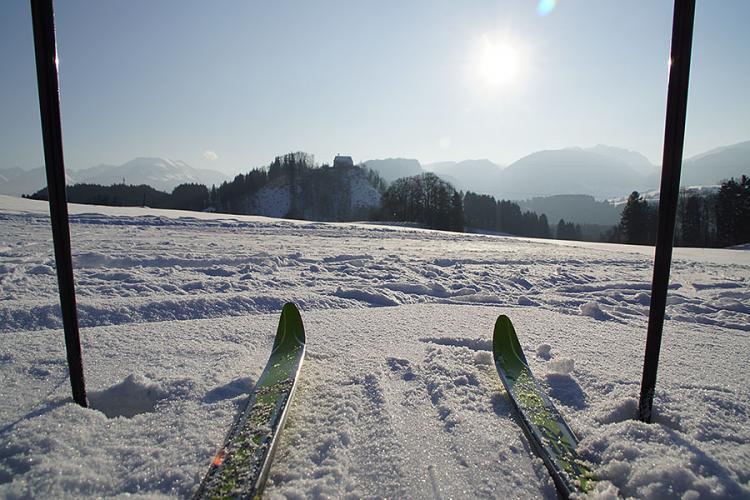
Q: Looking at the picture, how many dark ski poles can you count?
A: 2